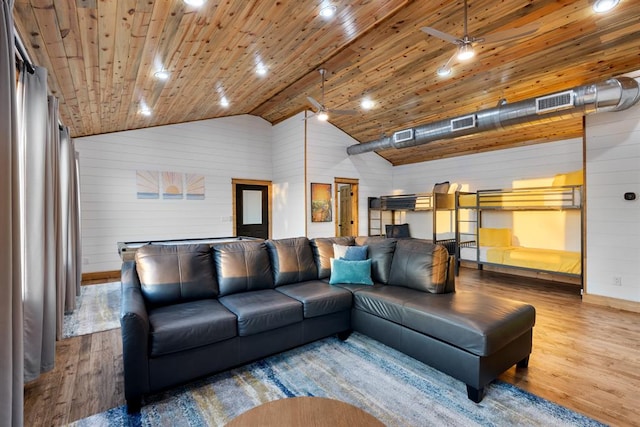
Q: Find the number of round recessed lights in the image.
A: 9